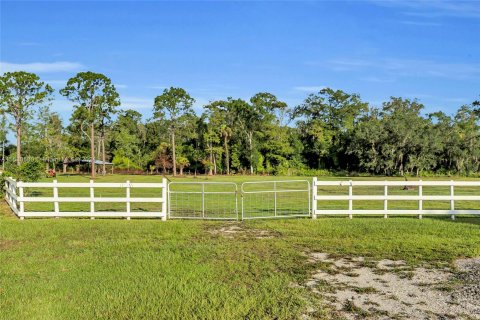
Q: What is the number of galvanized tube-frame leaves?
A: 2